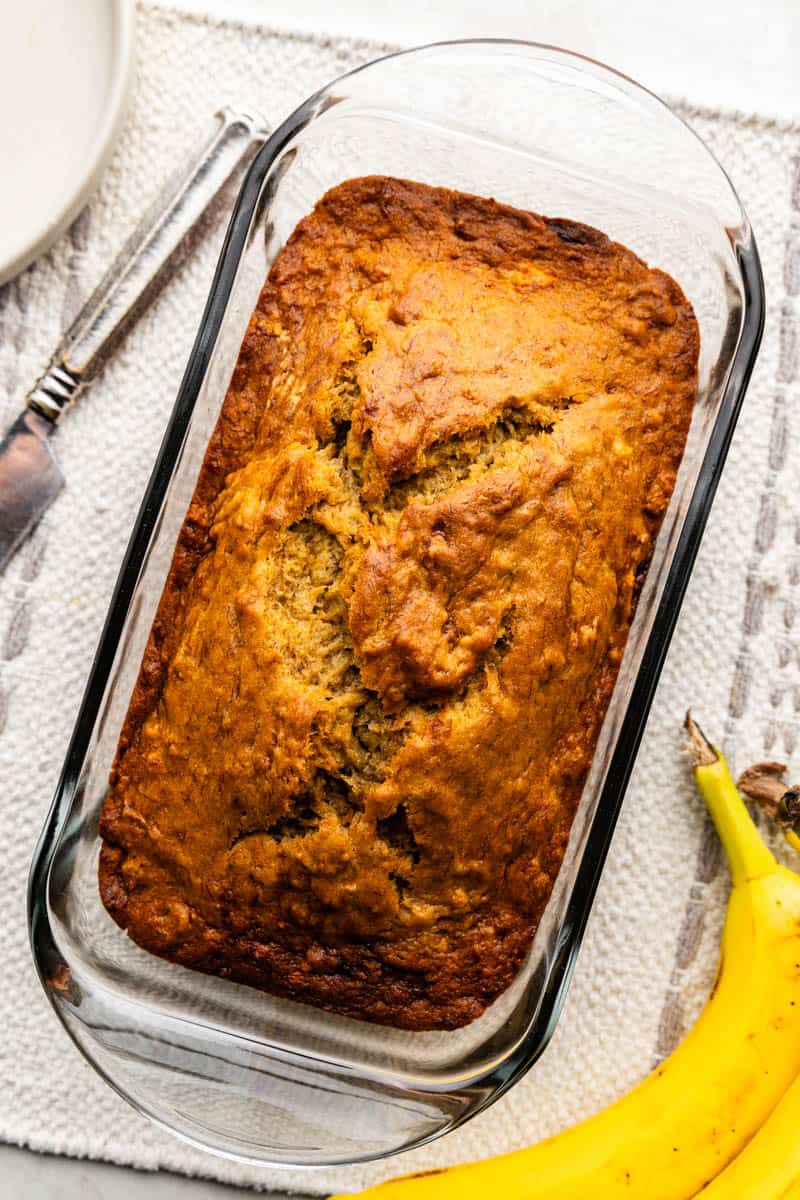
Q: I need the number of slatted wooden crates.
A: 0